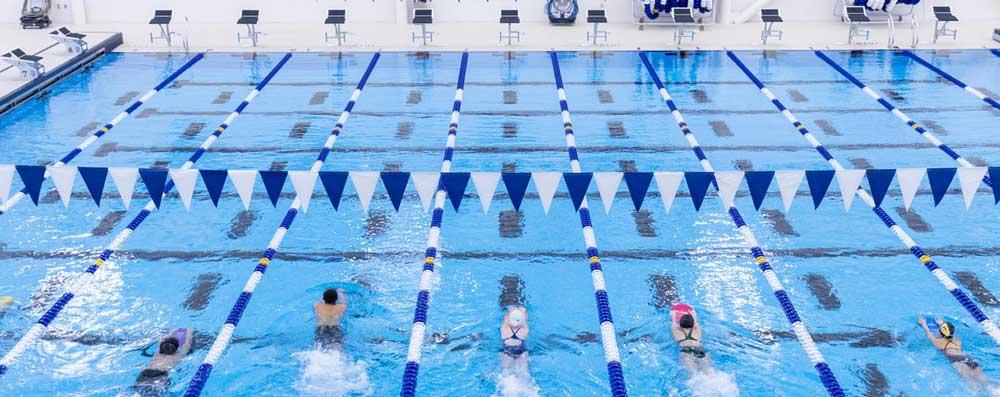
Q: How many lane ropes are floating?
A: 9